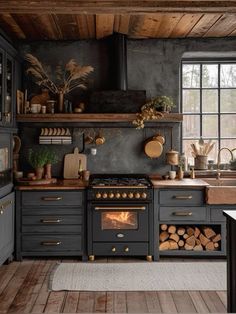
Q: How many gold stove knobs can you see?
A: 8